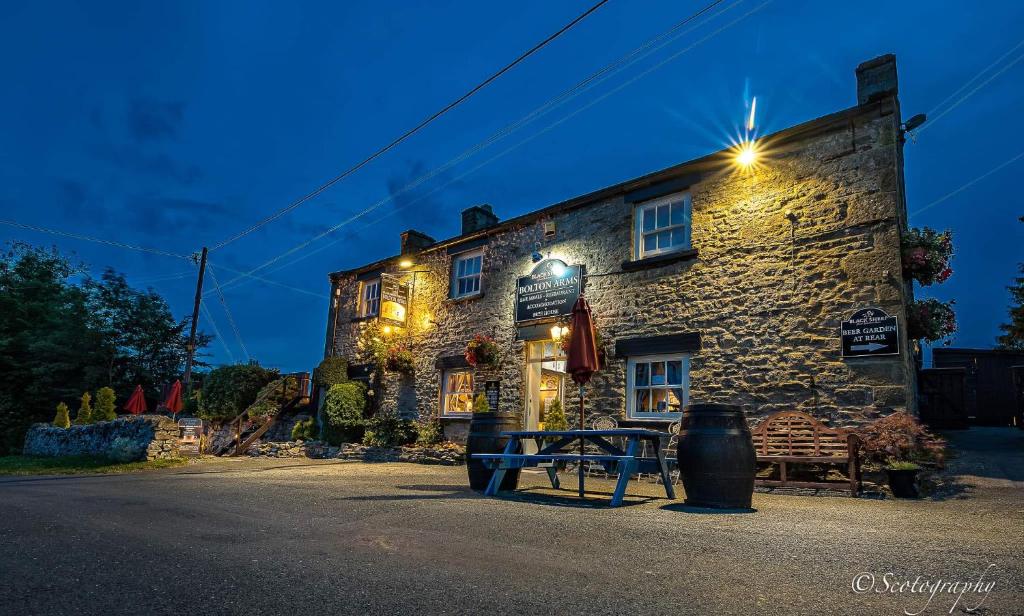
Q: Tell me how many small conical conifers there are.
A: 5